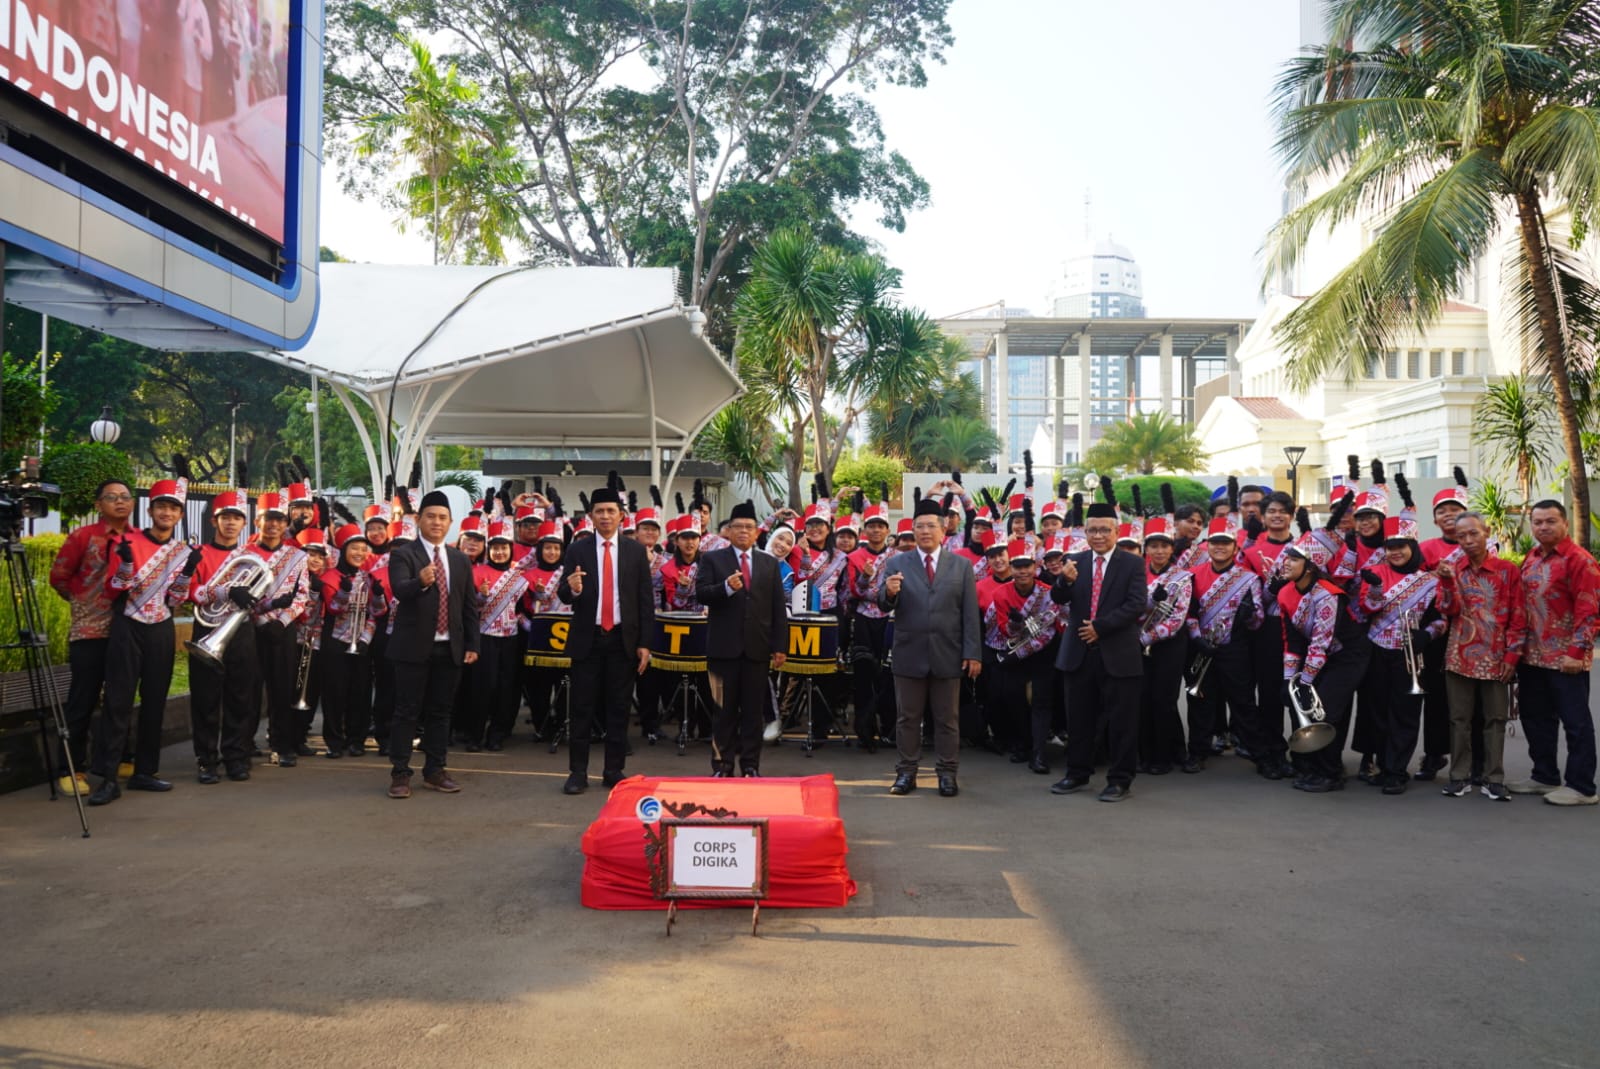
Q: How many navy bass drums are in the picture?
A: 3